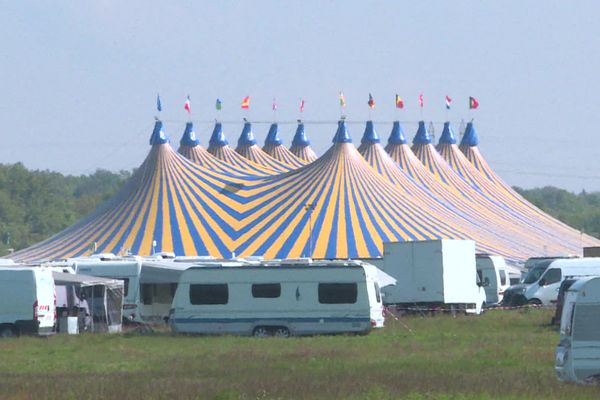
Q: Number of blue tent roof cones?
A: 12